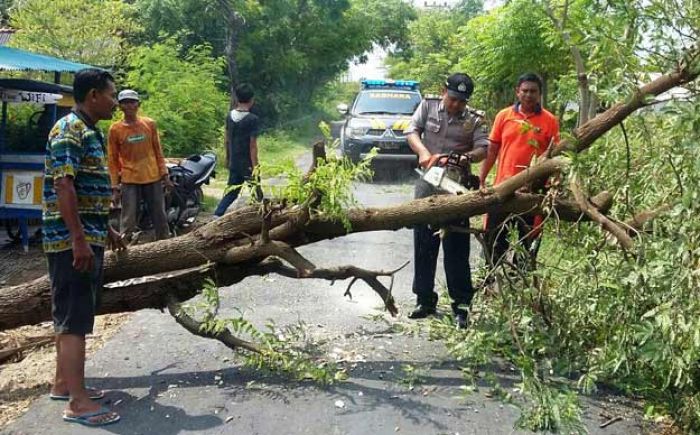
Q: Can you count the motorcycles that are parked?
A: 1